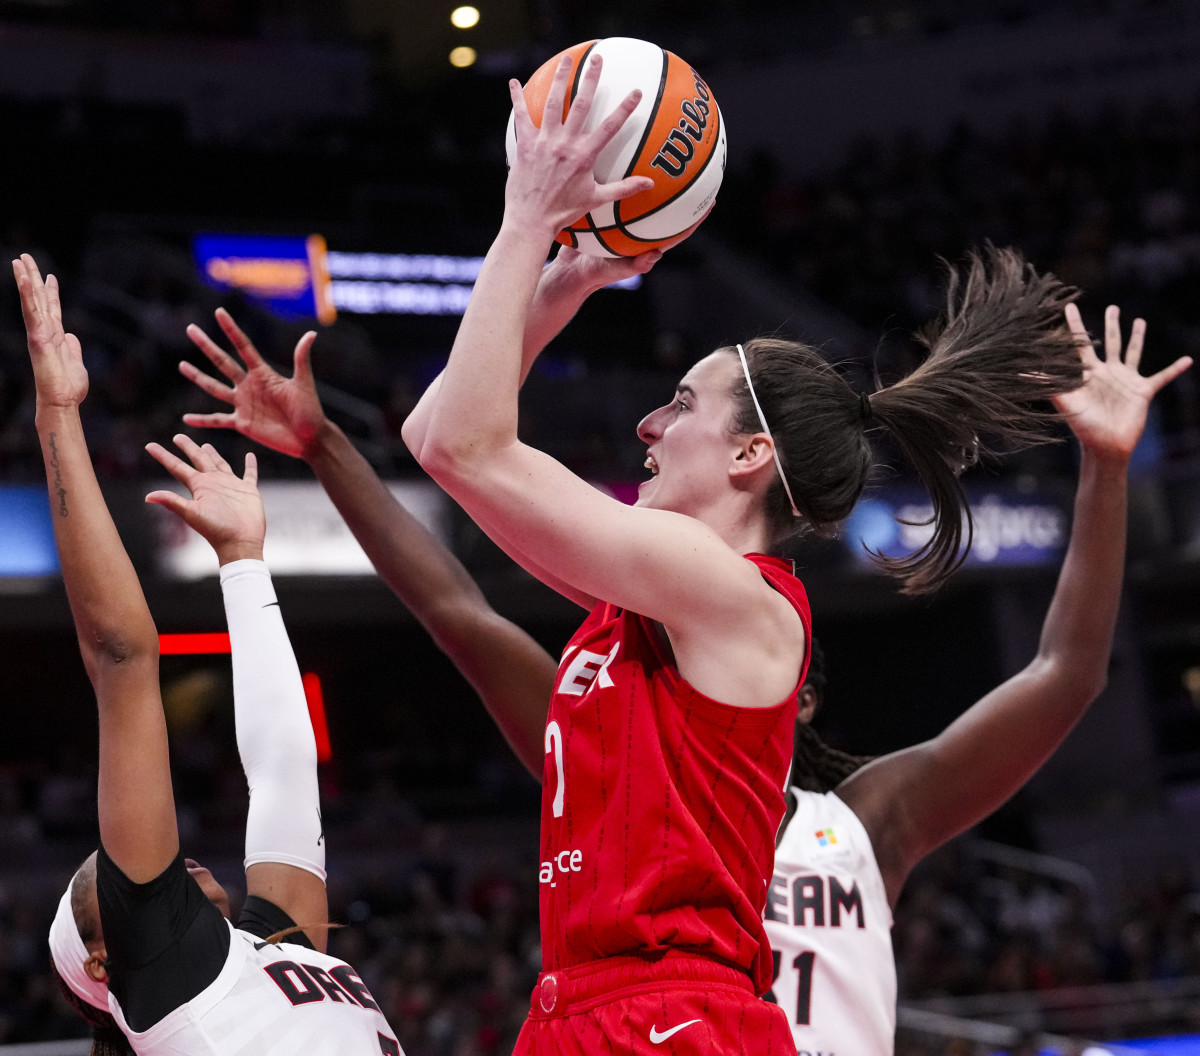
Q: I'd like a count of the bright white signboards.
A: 1